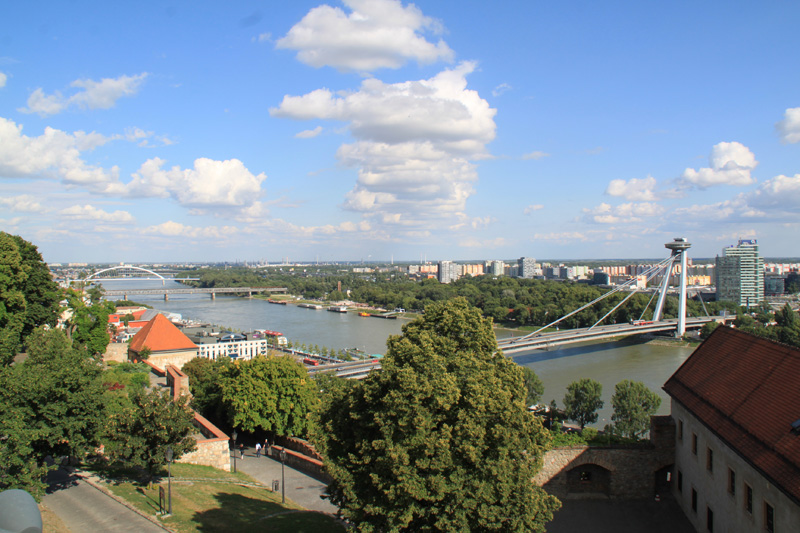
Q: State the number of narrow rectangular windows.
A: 9